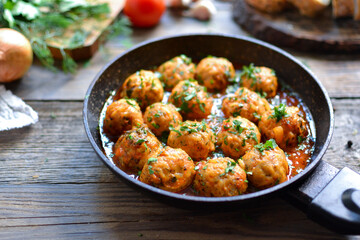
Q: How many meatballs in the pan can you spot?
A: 15